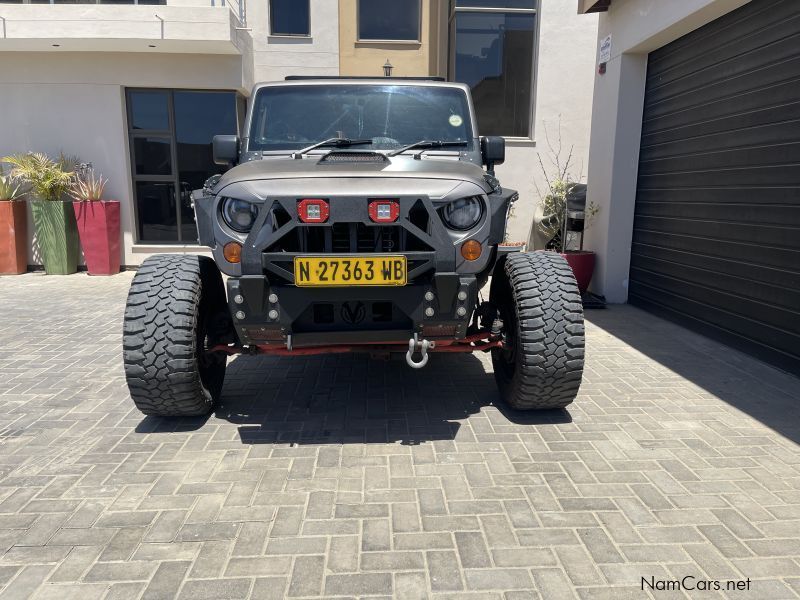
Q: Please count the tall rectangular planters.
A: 3